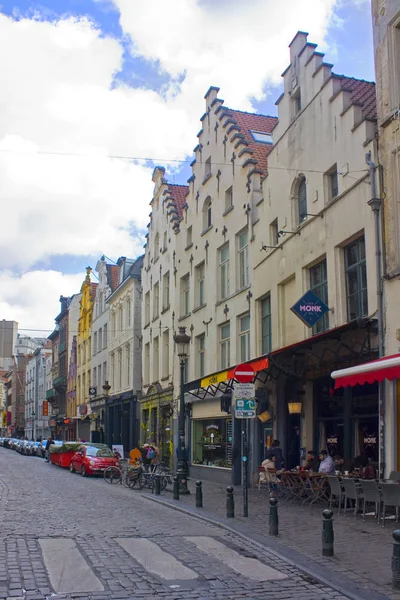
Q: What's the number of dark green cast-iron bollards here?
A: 7